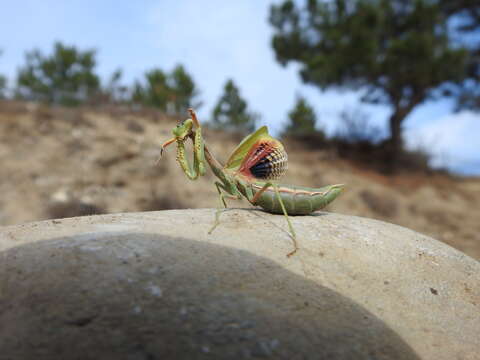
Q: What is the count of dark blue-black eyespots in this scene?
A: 1